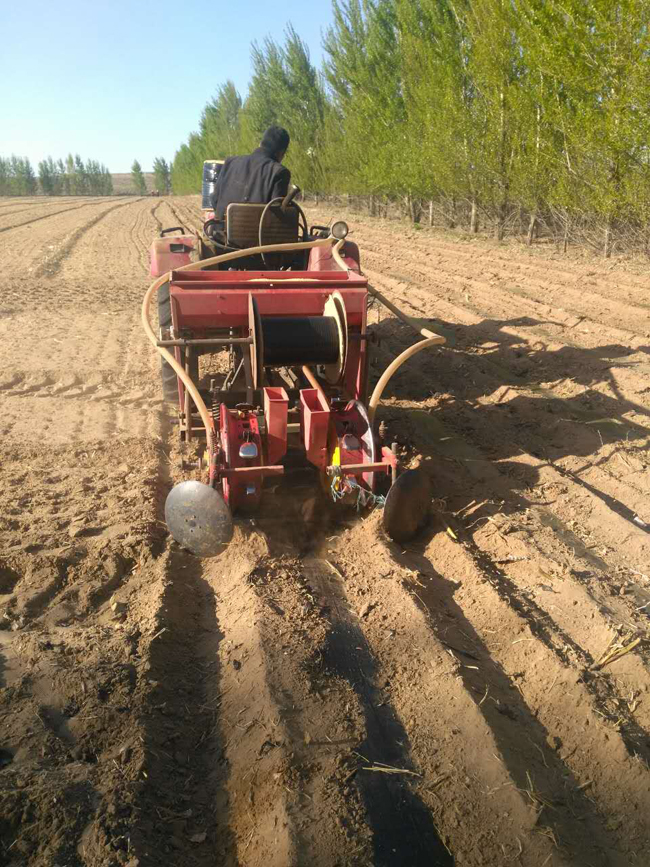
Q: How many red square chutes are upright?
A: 2